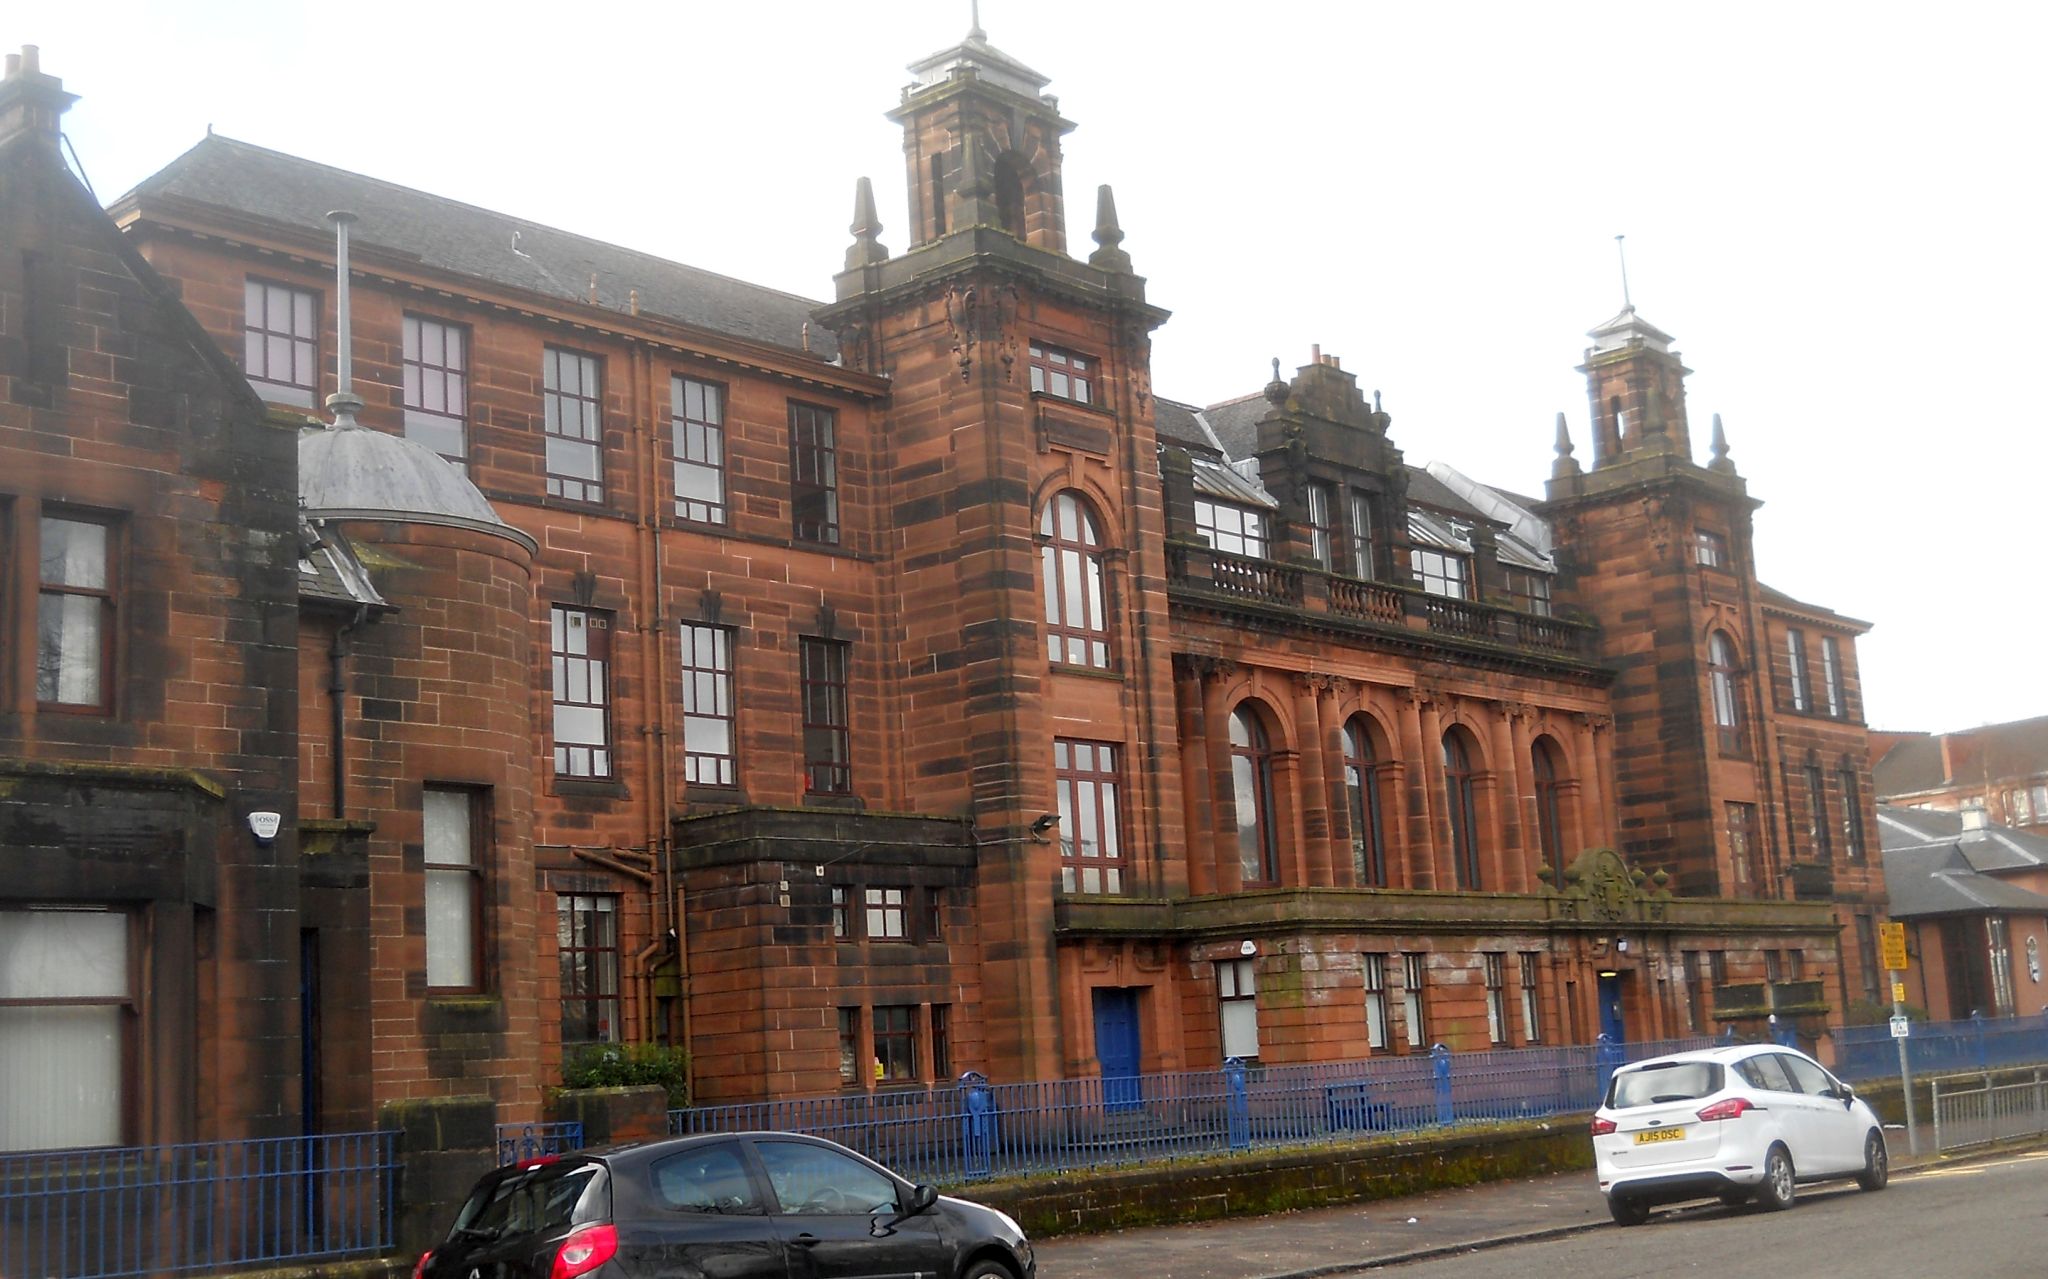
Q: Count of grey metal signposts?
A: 1